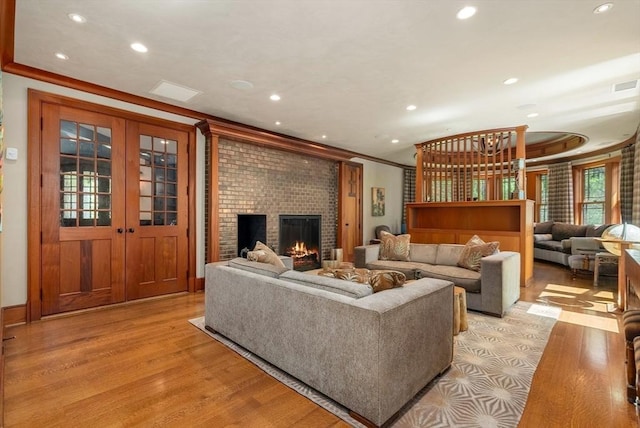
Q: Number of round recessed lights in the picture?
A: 12